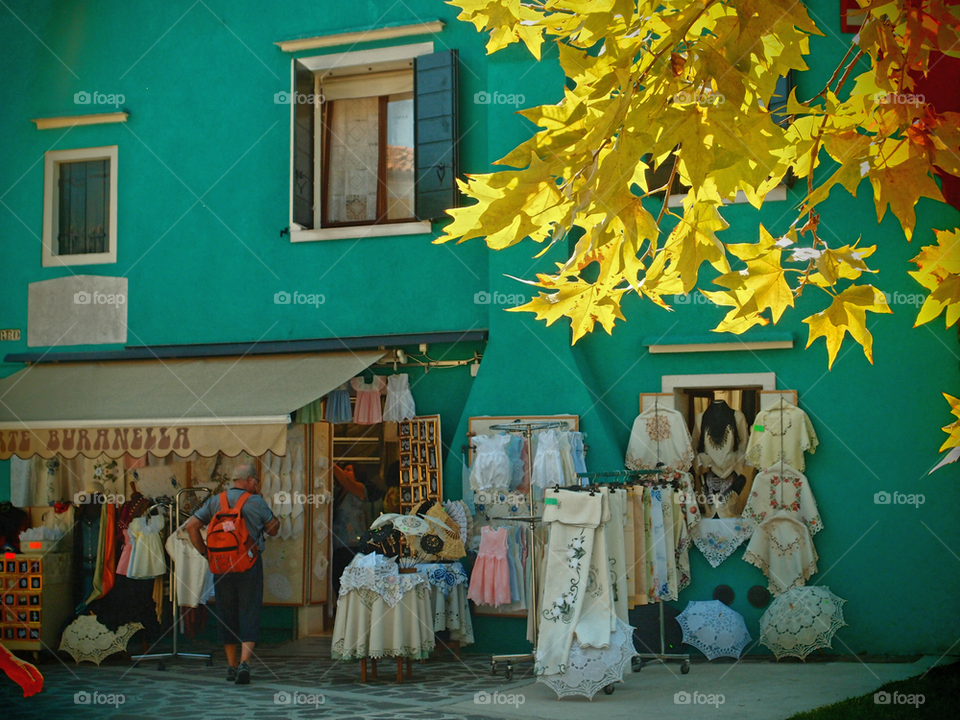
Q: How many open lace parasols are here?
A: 4